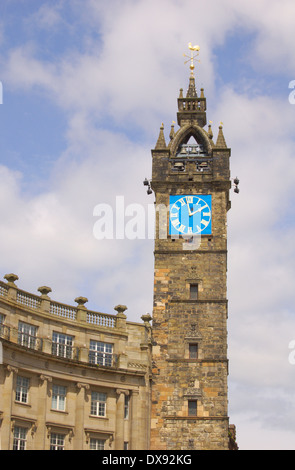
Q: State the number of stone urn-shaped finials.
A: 5